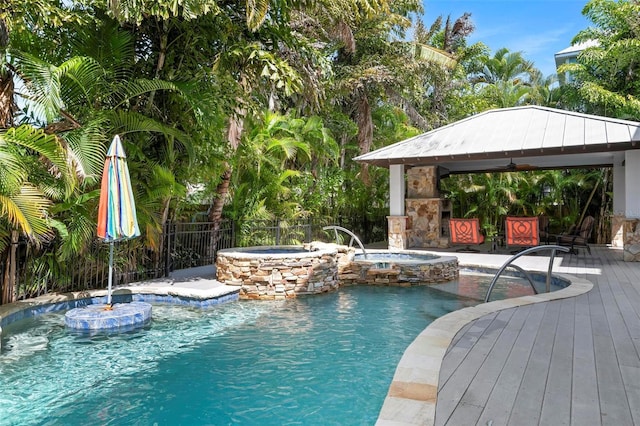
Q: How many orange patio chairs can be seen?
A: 2